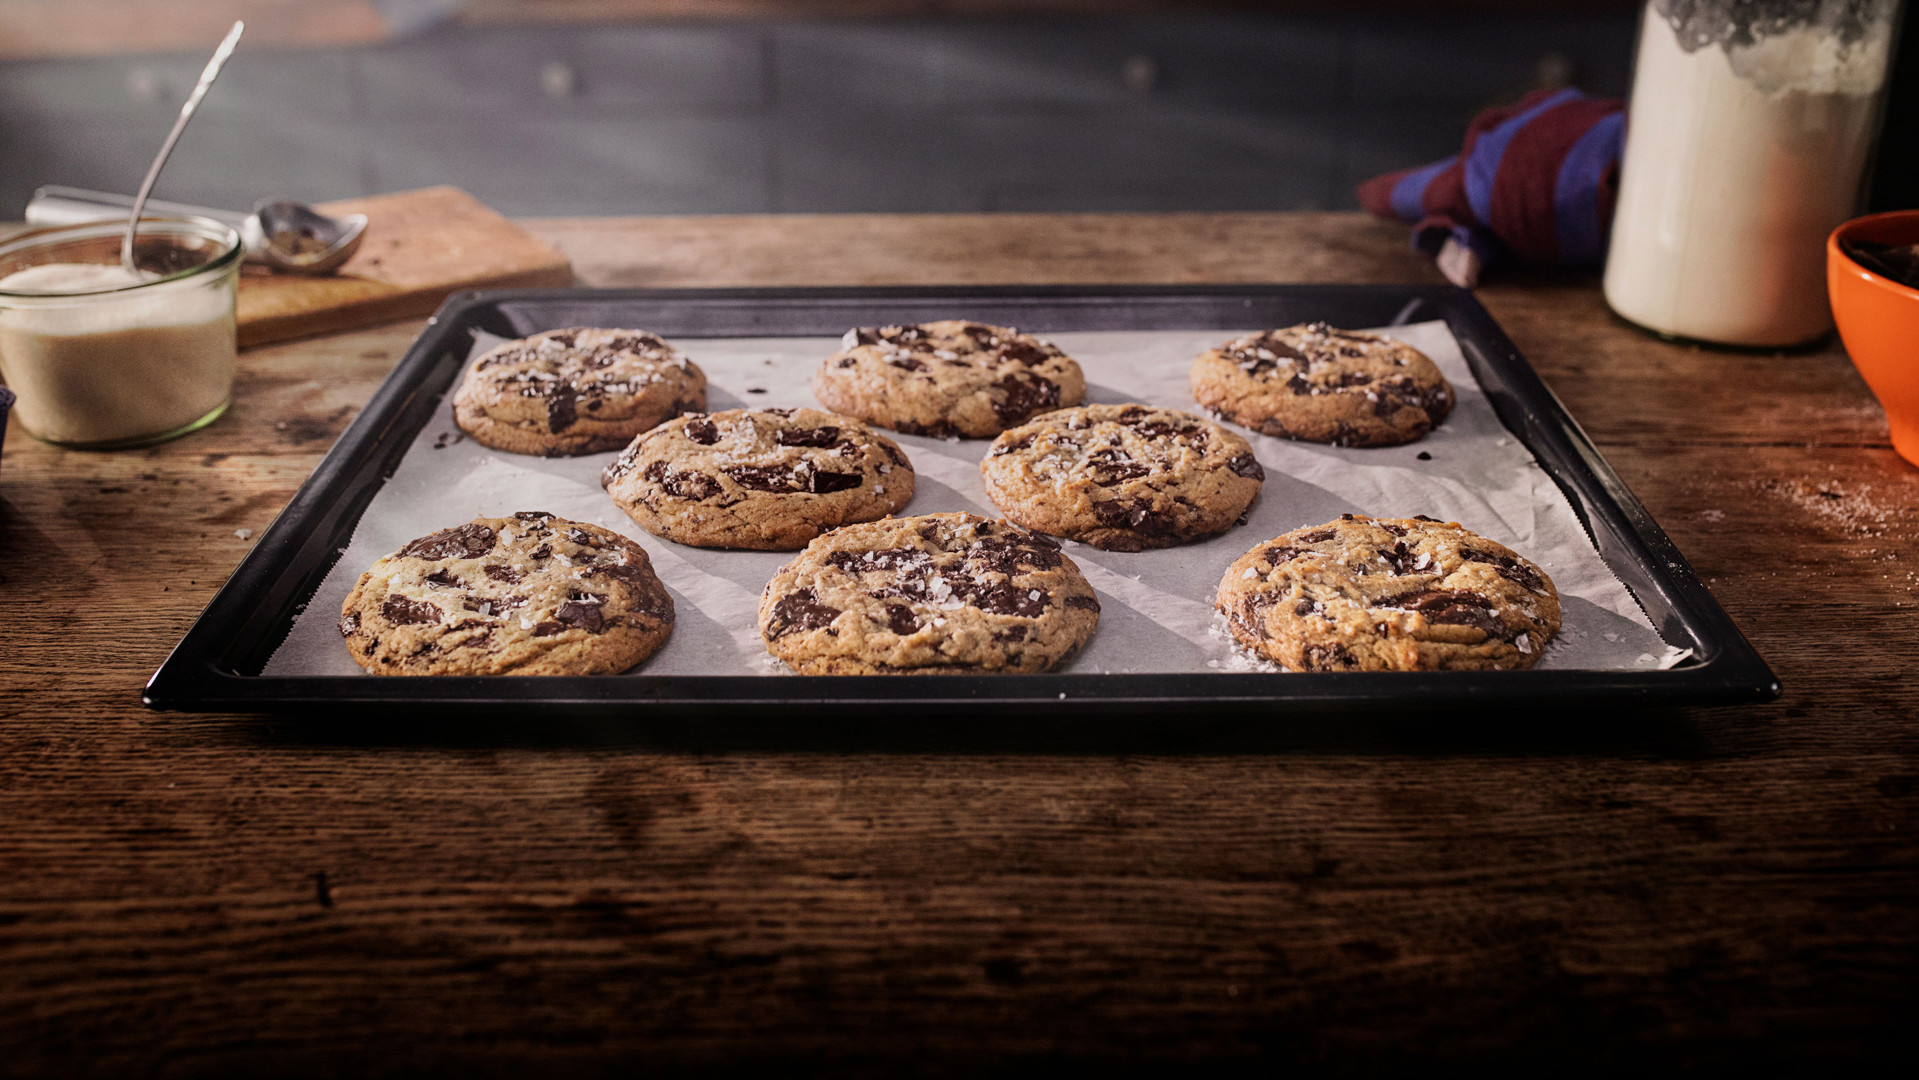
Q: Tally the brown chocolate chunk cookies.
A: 8